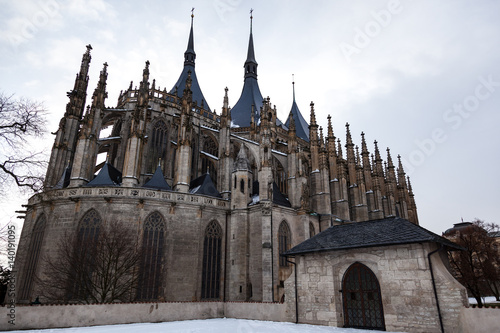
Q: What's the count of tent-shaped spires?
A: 3